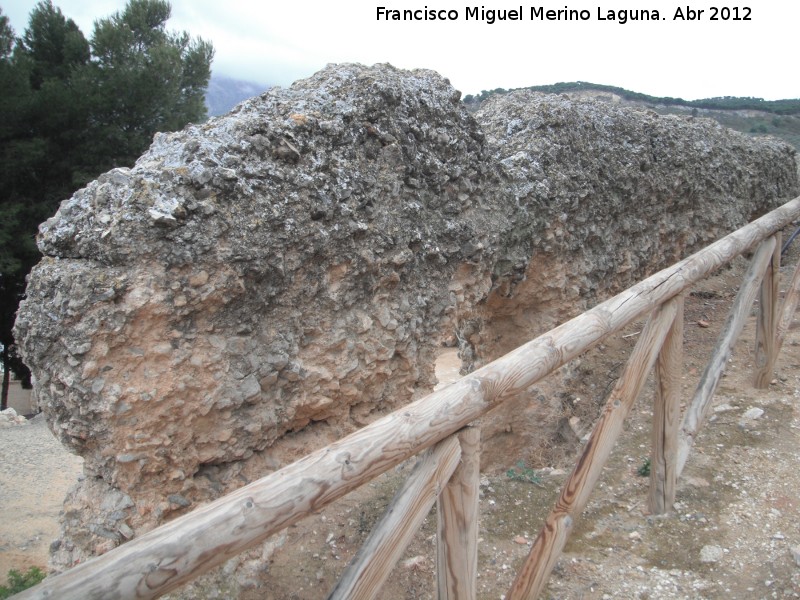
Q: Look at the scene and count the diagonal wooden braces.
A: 4